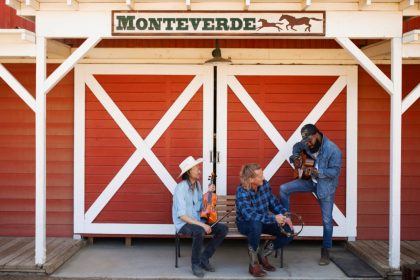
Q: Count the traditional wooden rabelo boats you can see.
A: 0